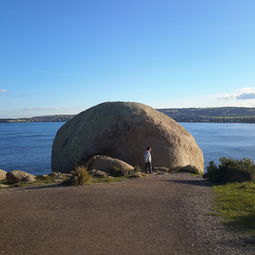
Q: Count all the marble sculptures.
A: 0